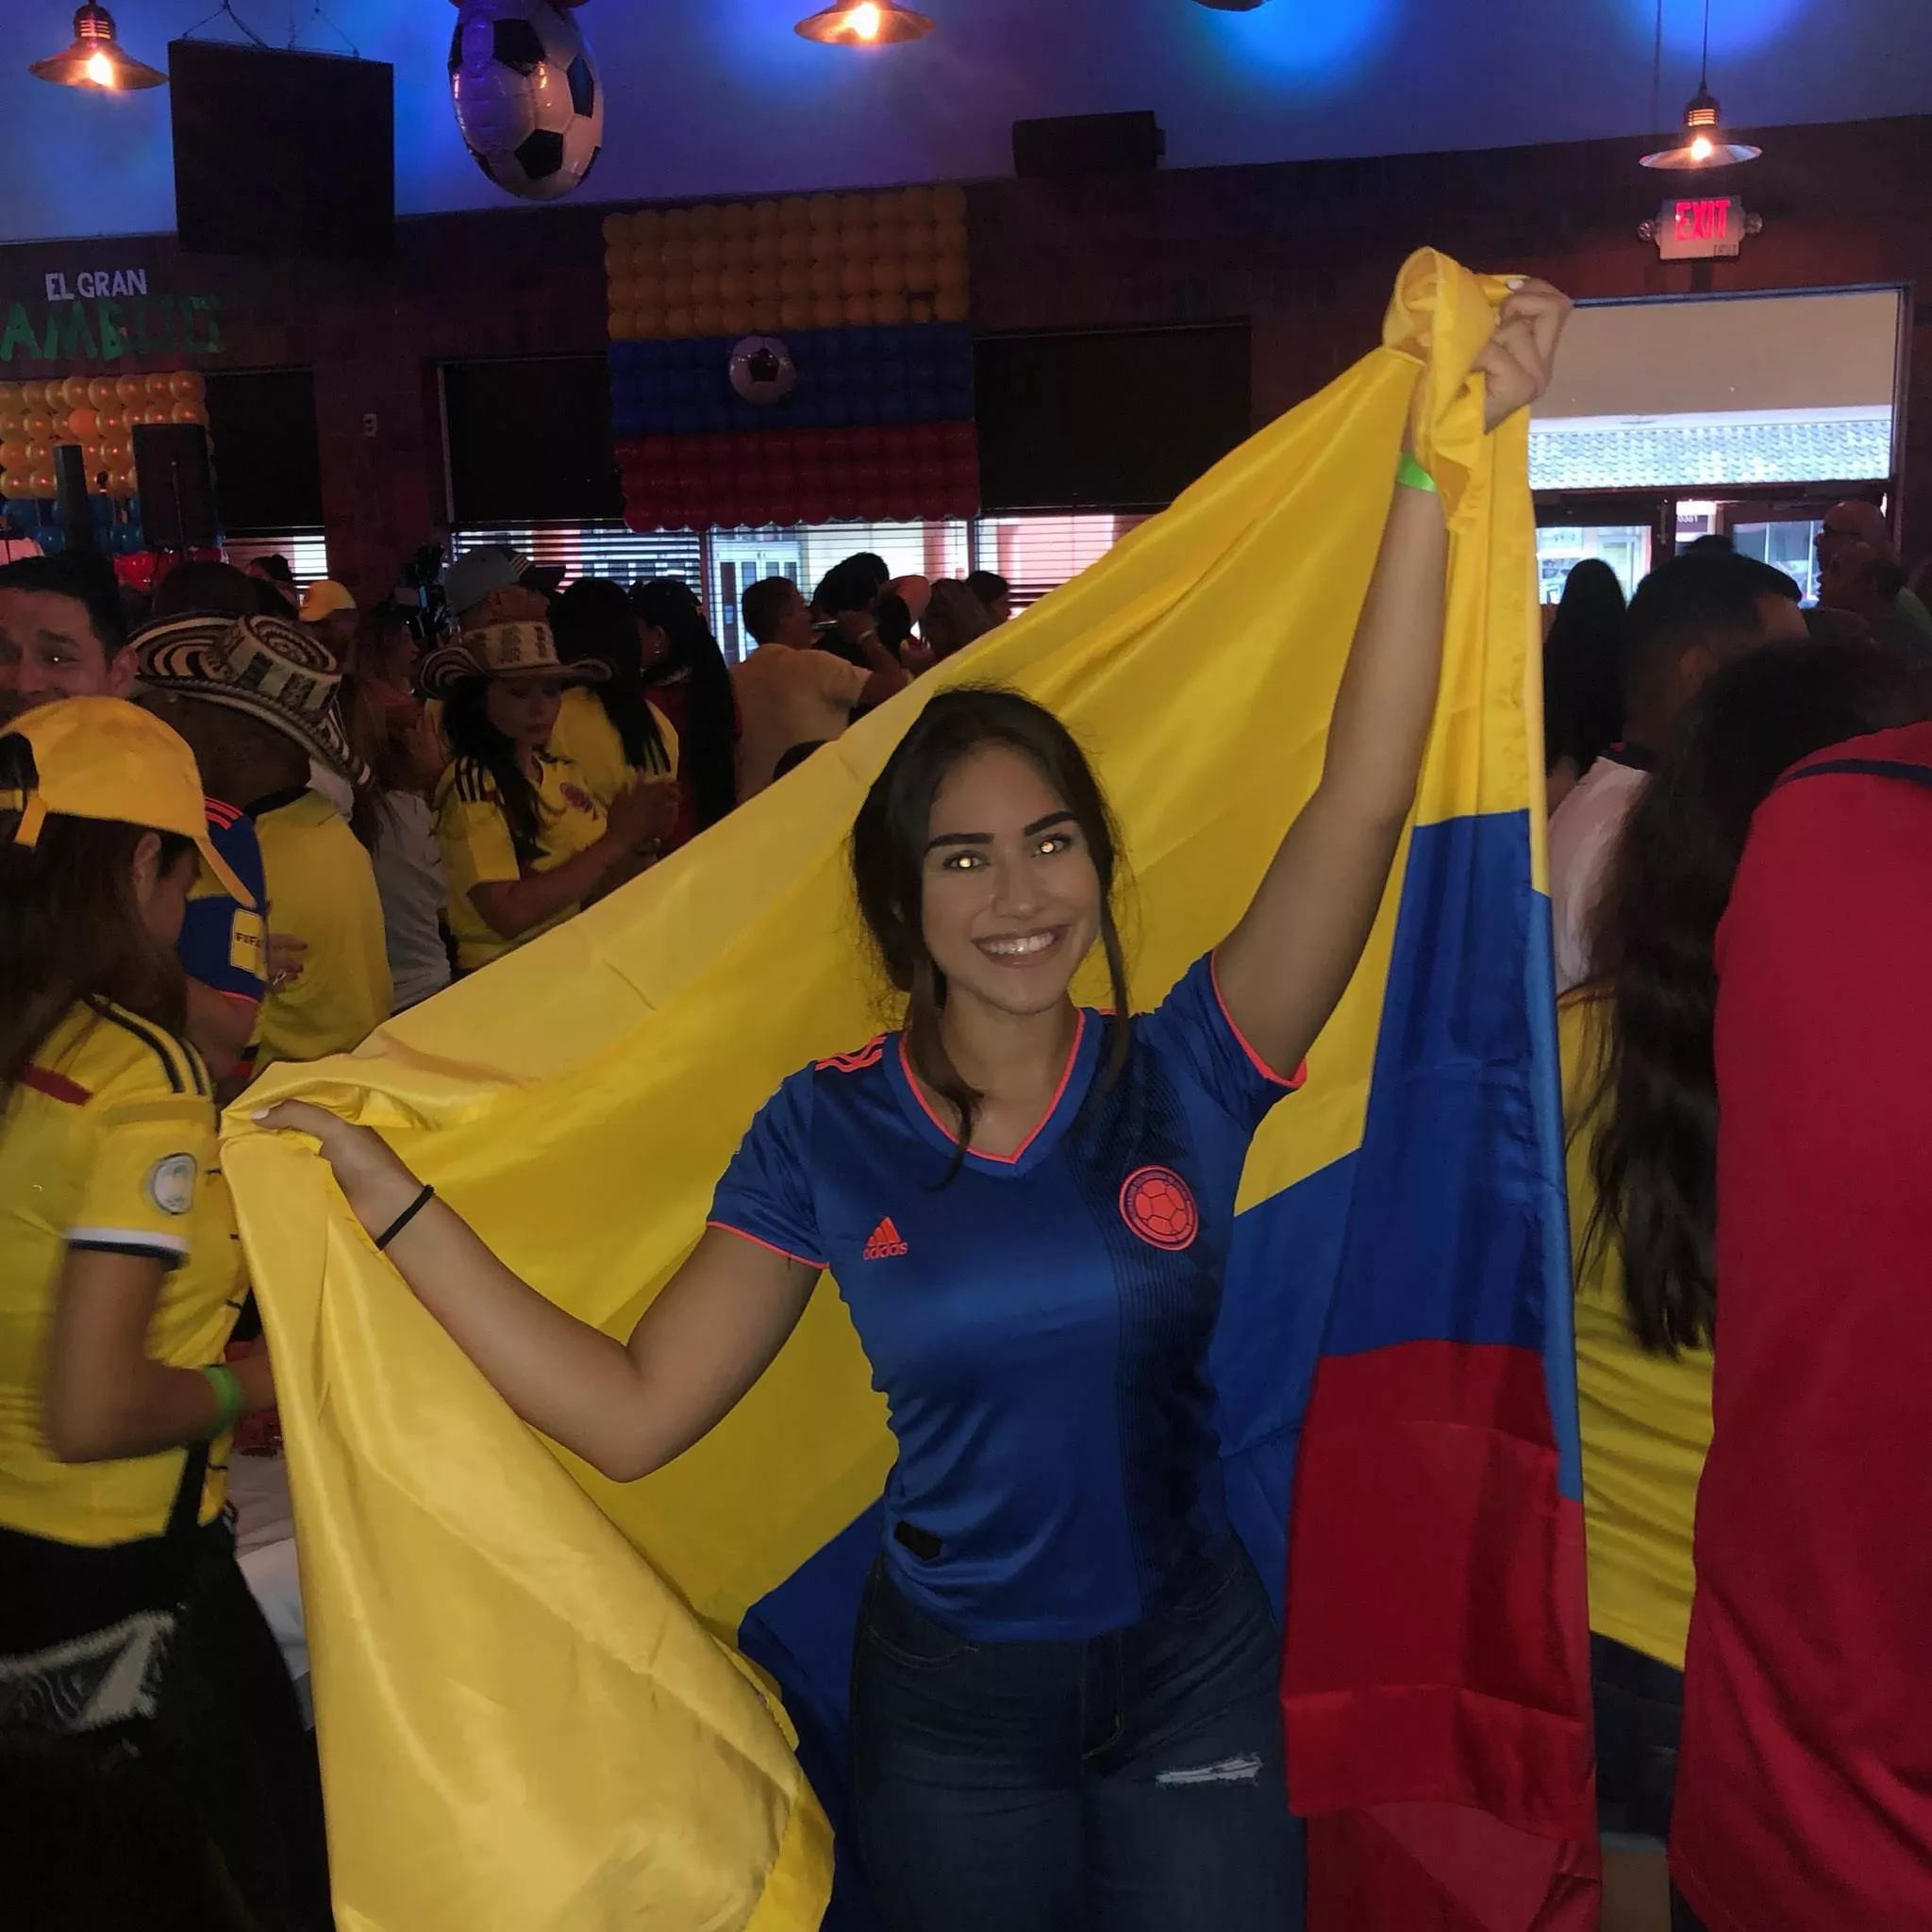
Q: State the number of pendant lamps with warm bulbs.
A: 3